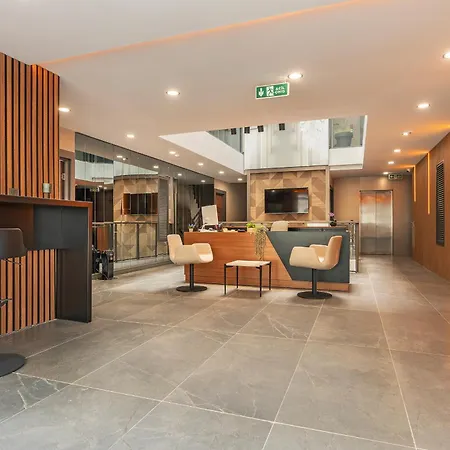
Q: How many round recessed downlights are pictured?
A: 14